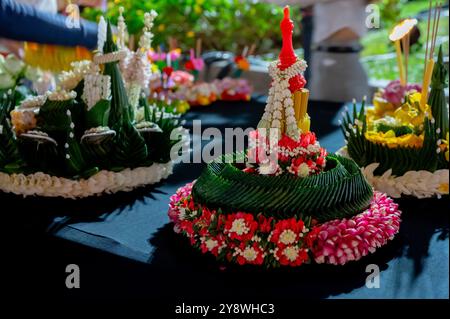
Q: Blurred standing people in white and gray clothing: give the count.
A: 1